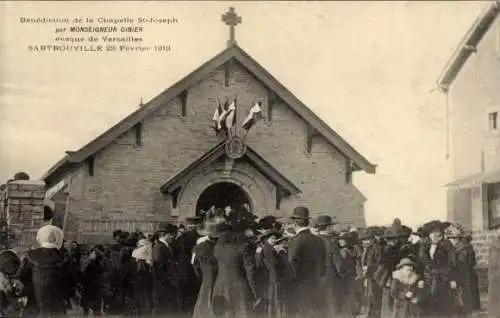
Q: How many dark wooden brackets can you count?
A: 9